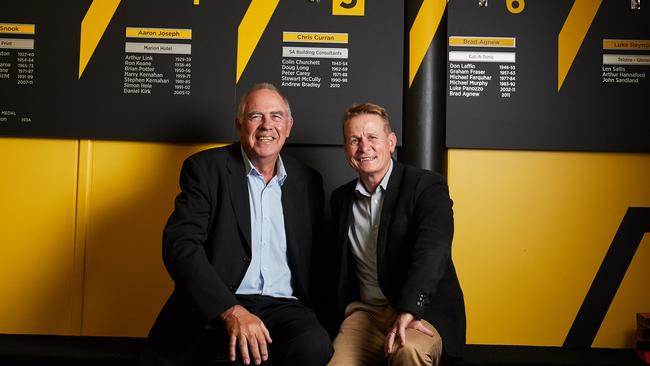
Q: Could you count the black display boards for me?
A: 2